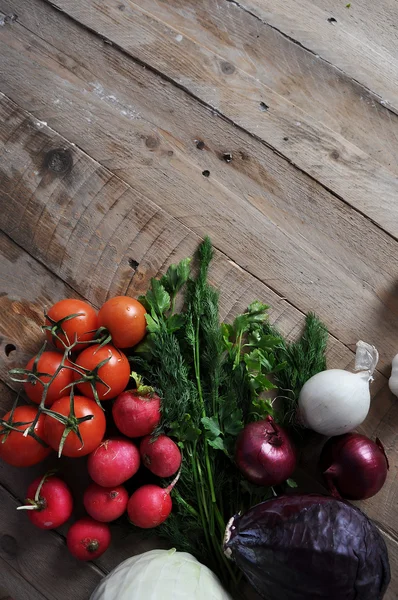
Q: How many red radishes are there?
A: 7